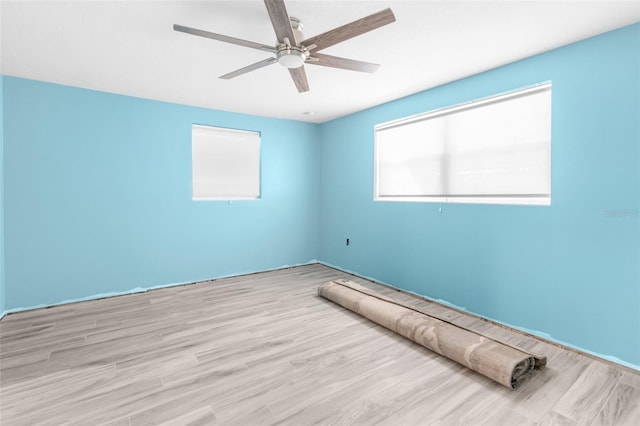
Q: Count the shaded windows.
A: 2